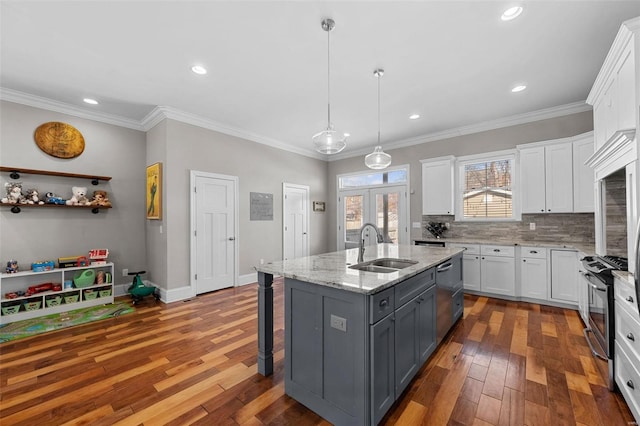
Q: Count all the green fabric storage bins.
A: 6